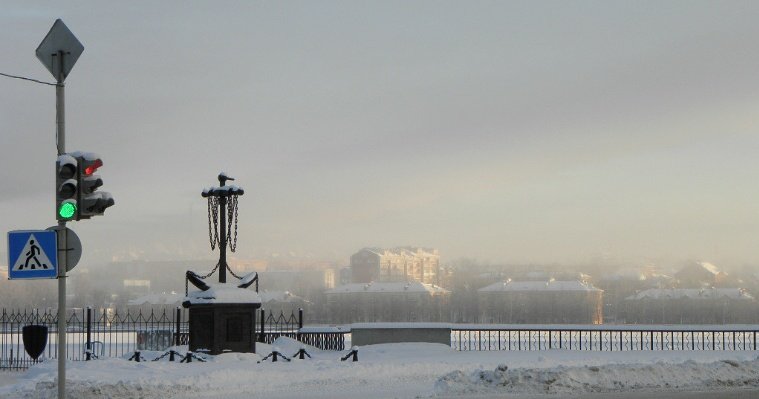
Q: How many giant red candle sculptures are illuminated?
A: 0